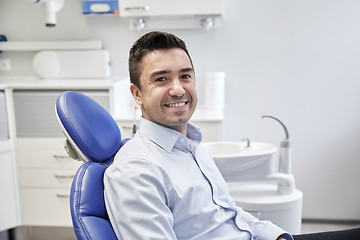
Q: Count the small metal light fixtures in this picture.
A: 2